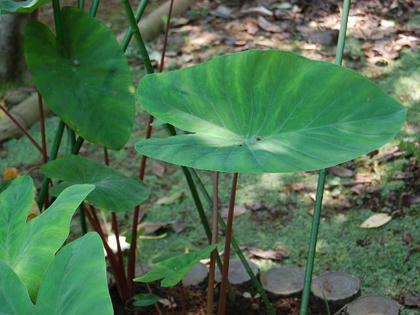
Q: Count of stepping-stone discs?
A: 5